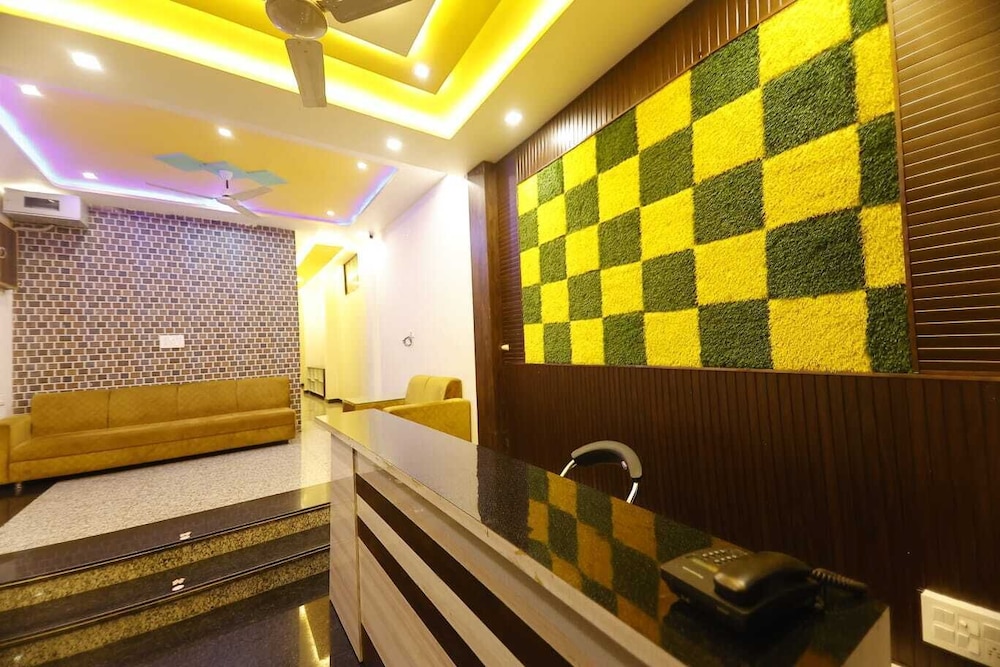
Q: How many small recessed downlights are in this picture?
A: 9